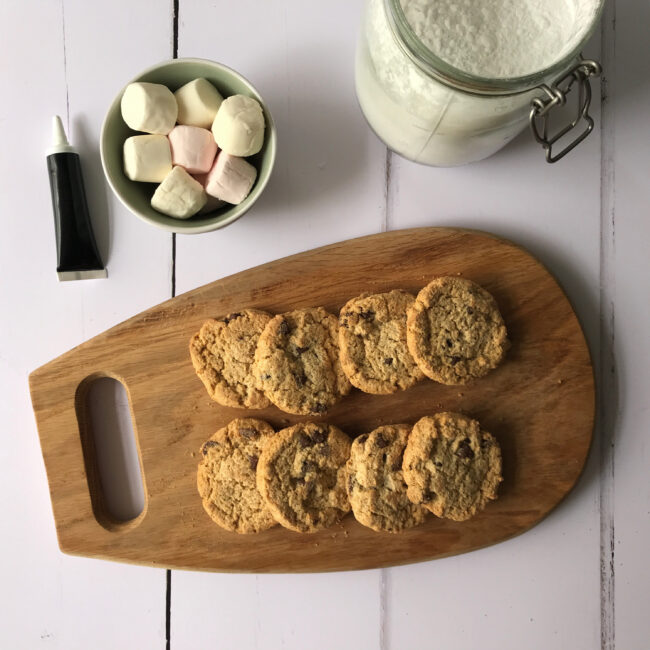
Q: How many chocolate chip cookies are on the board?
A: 8